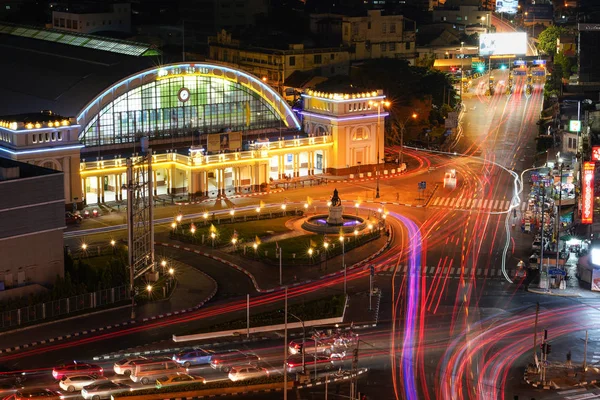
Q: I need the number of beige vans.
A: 1